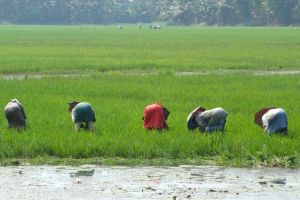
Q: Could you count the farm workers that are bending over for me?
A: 5